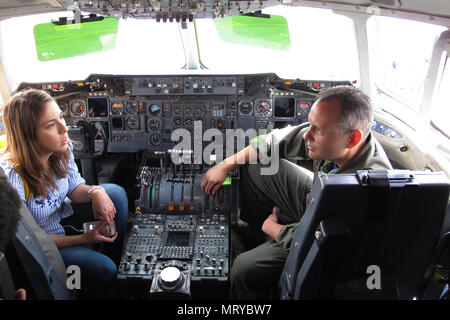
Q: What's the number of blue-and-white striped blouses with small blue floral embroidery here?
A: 1